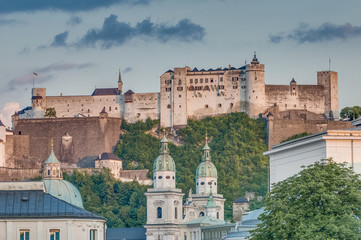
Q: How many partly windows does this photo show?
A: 3